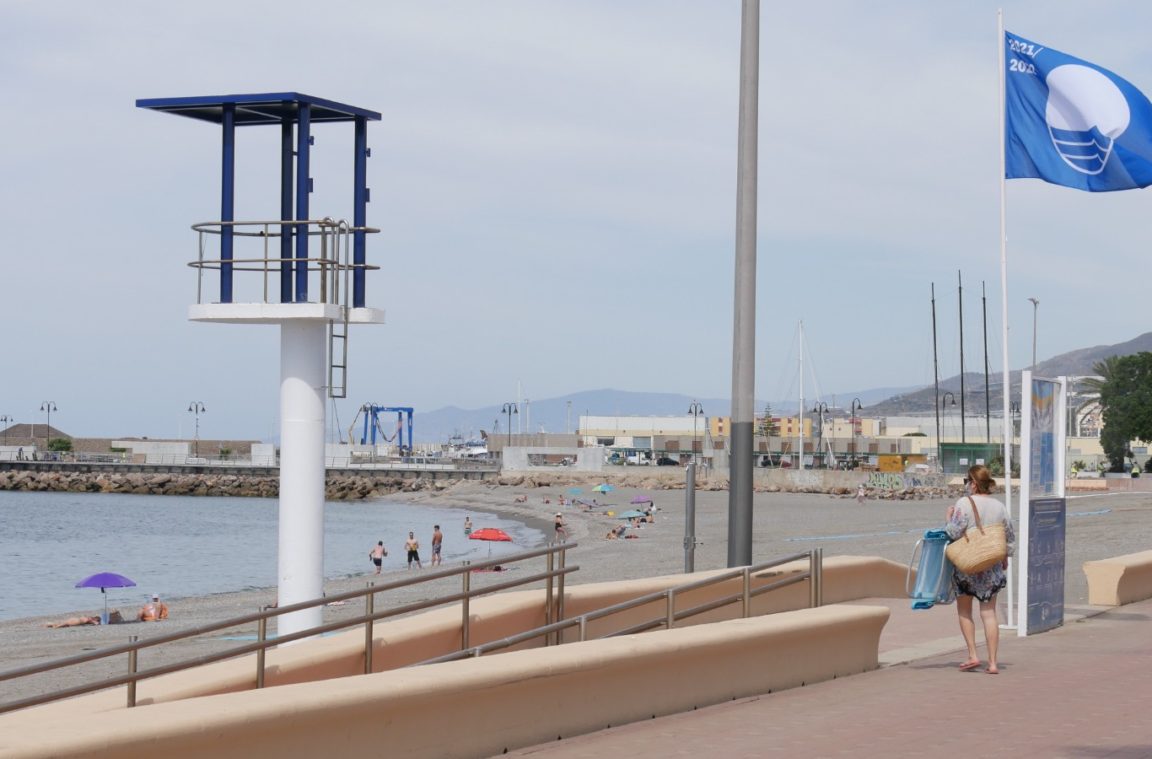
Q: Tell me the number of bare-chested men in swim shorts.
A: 4